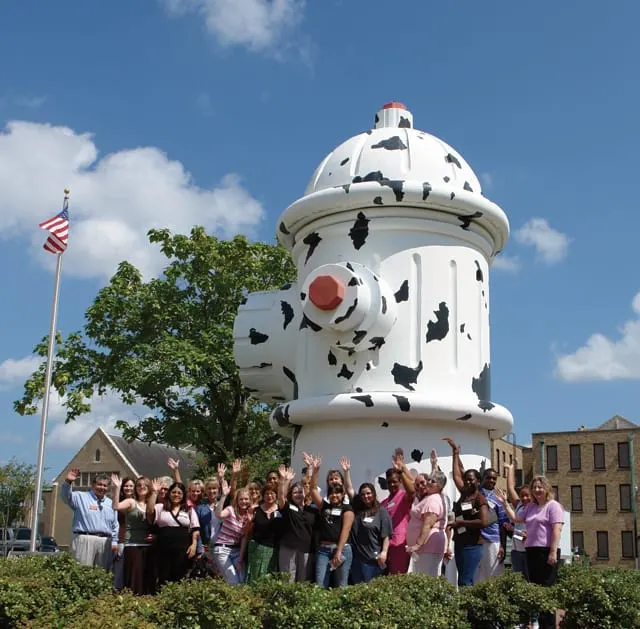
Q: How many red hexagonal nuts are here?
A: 2